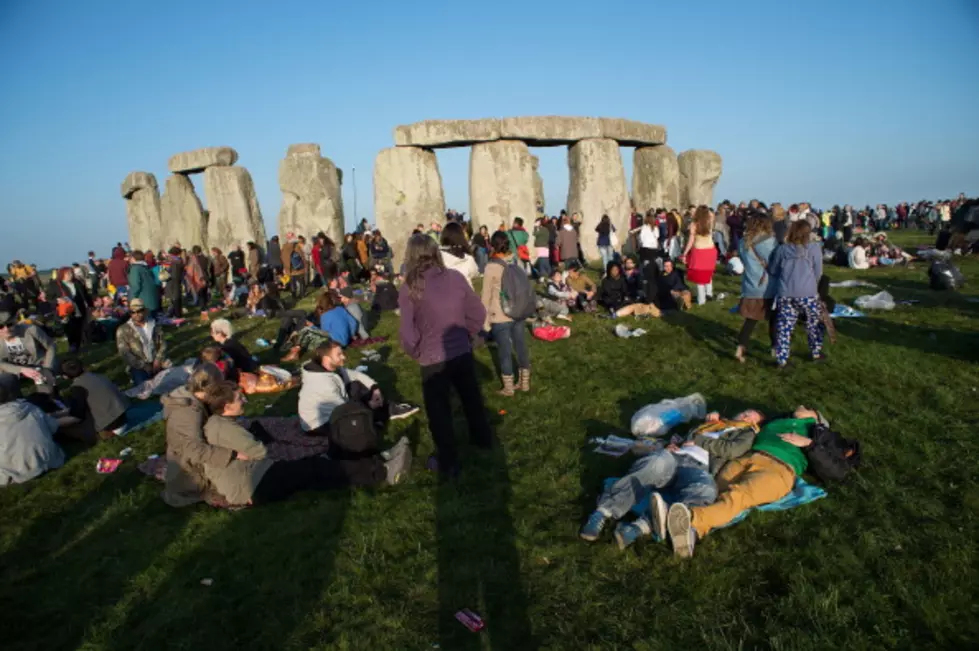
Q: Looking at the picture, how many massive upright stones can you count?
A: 9